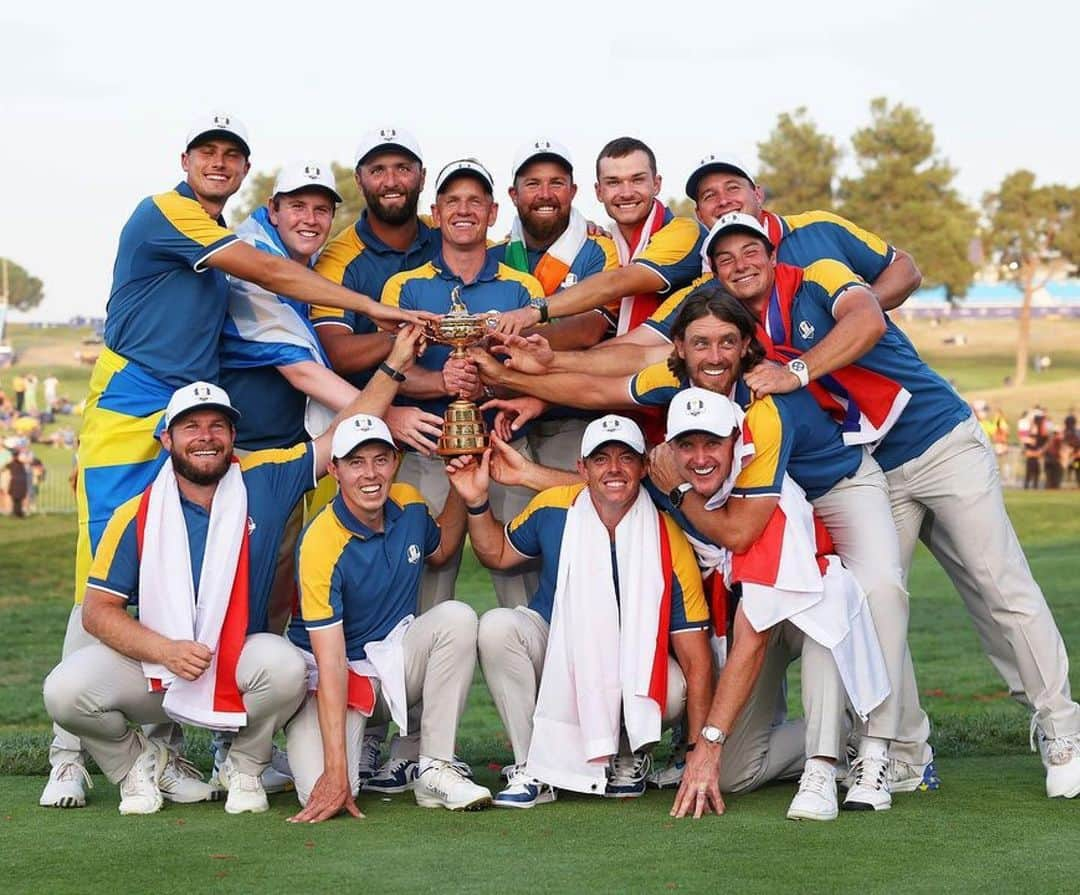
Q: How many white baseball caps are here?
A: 11